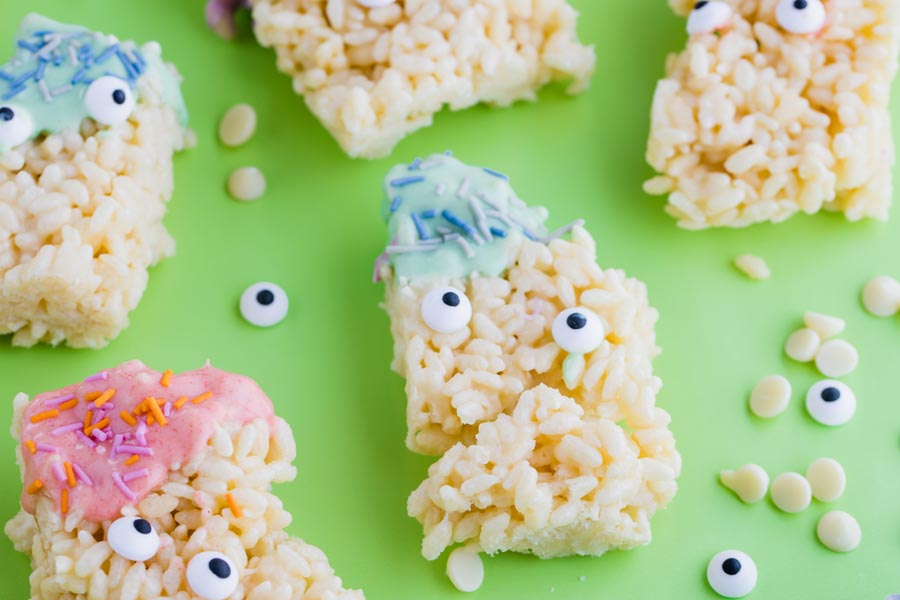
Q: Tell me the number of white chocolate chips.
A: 12